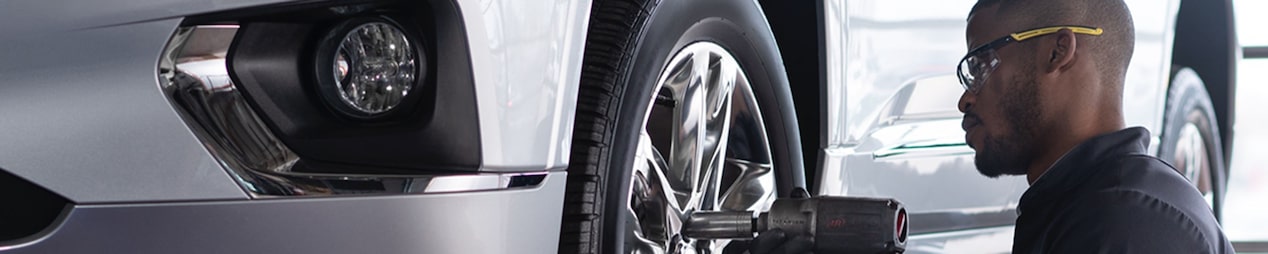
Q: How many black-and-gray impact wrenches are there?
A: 1